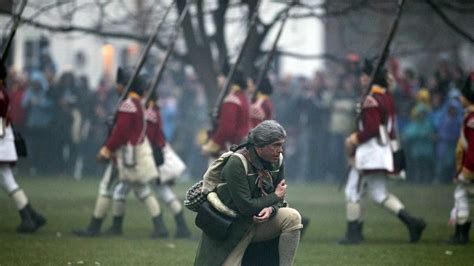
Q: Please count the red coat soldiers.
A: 7